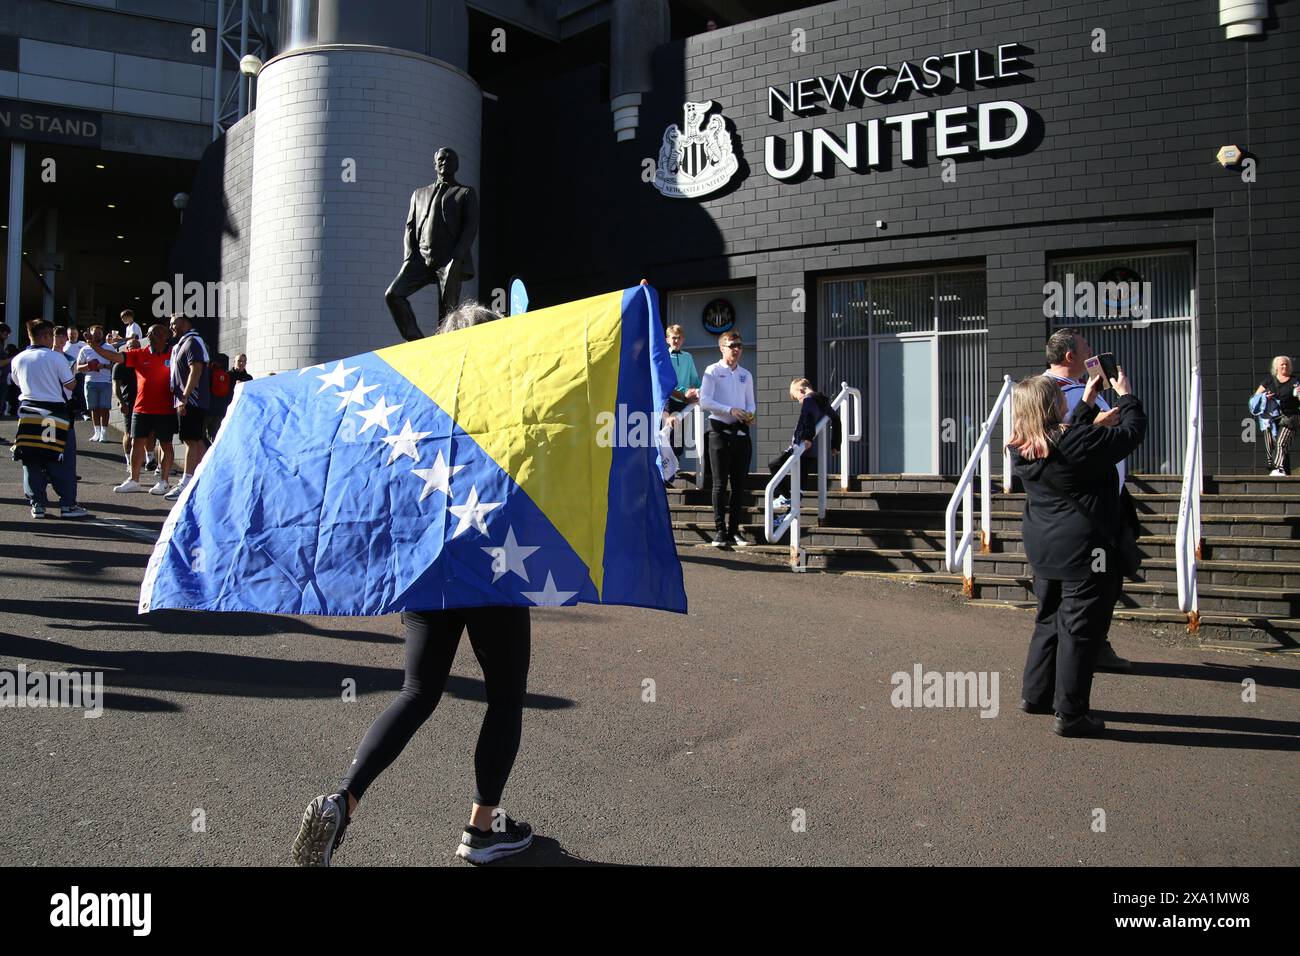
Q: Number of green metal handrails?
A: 0